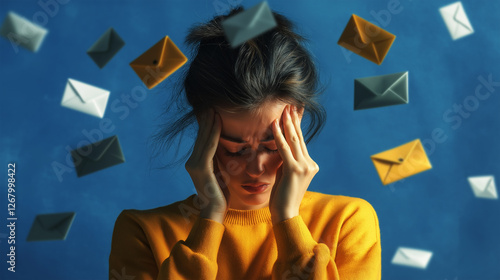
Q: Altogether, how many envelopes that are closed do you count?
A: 13